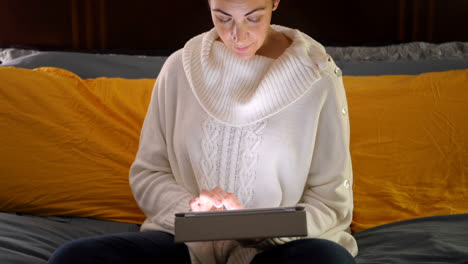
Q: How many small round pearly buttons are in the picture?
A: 3